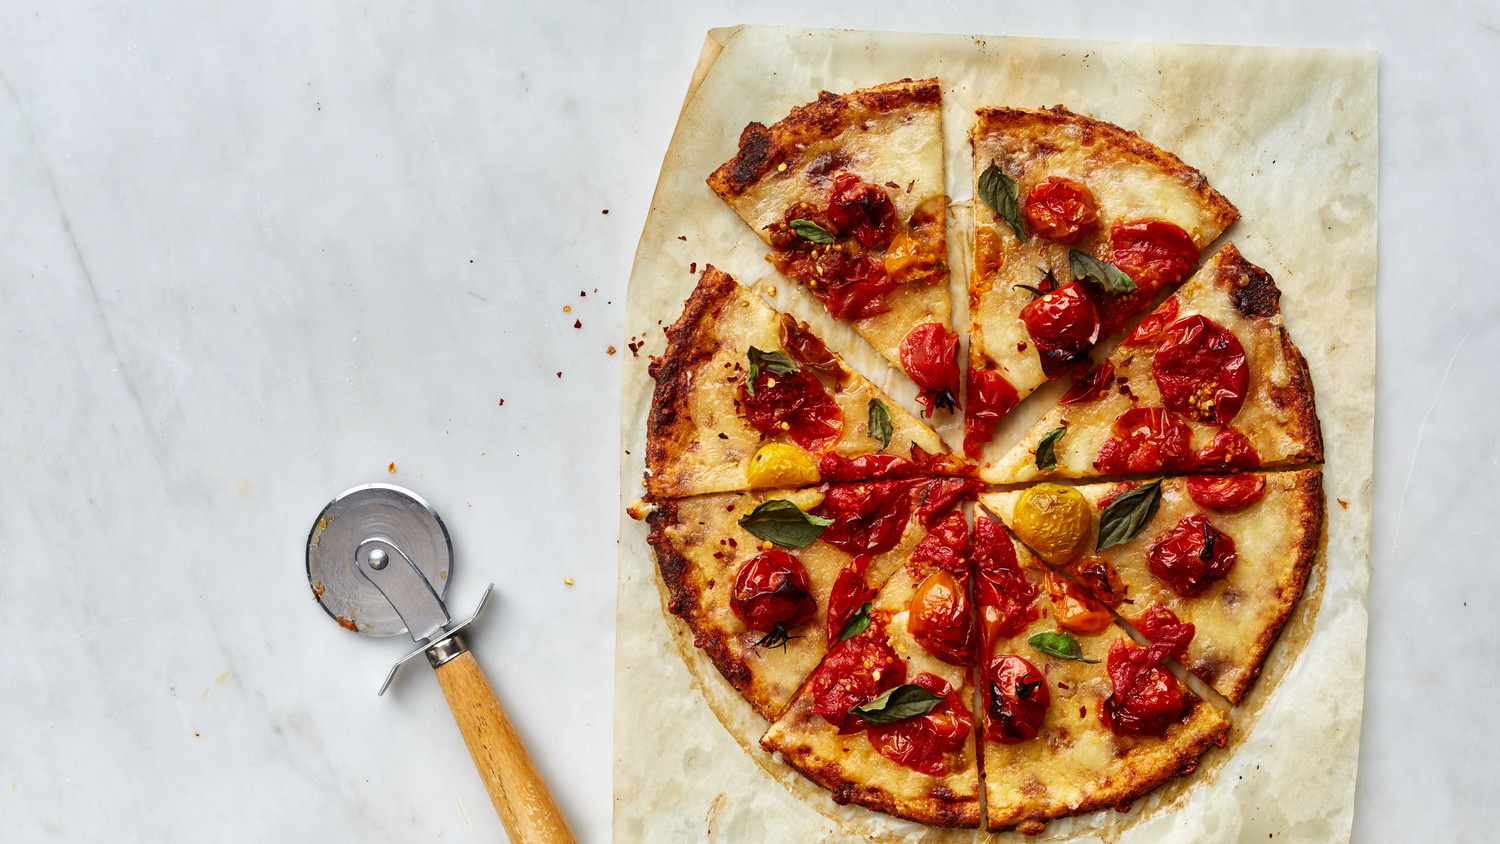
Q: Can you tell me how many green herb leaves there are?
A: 11